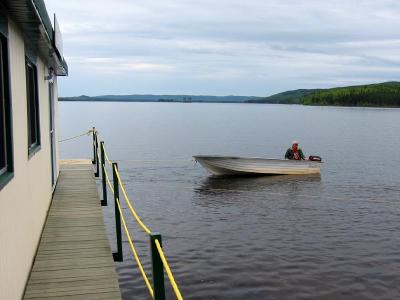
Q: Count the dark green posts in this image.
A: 5